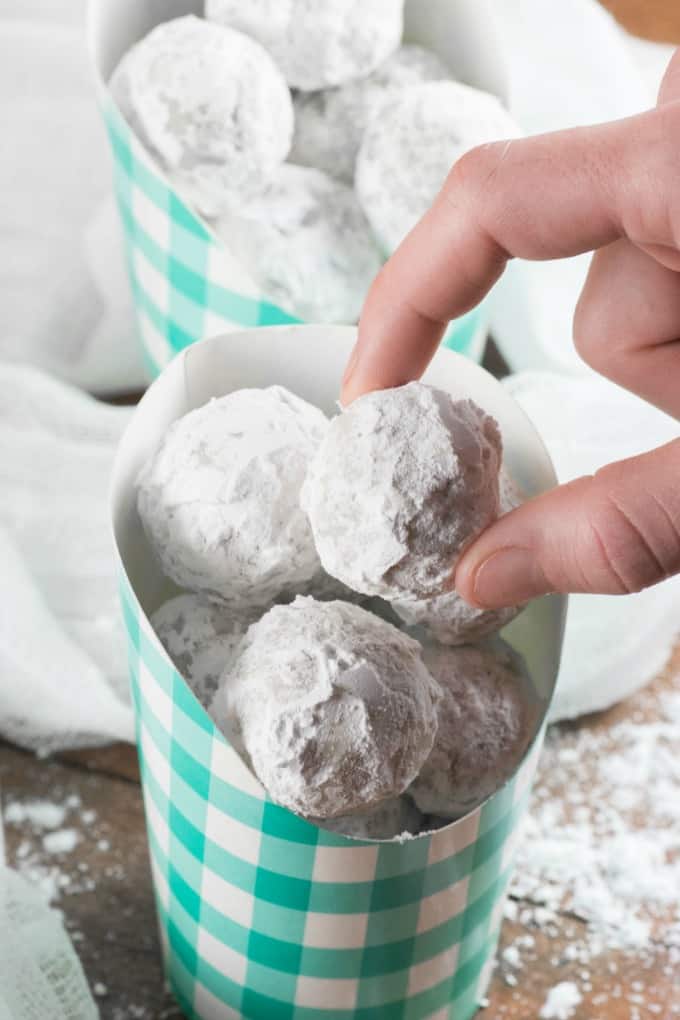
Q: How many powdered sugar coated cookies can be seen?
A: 12